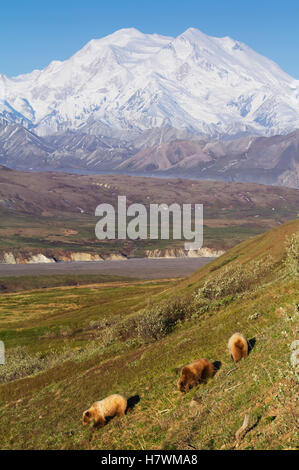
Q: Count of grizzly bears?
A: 3